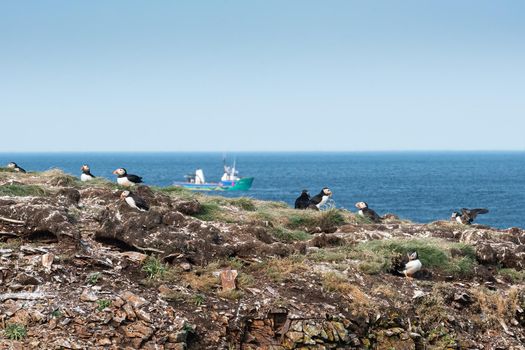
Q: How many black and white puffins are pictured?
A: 9